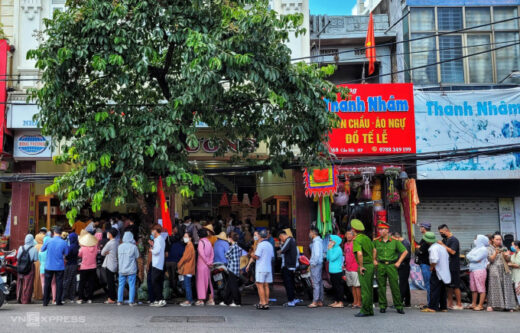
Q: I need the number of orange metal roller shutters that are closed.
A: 0